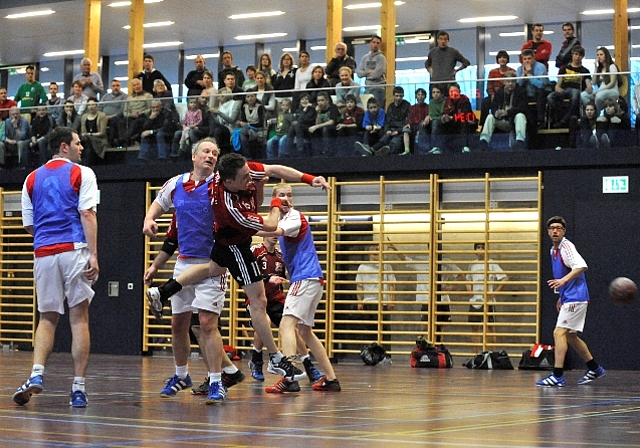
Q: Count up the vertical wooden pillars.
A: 5